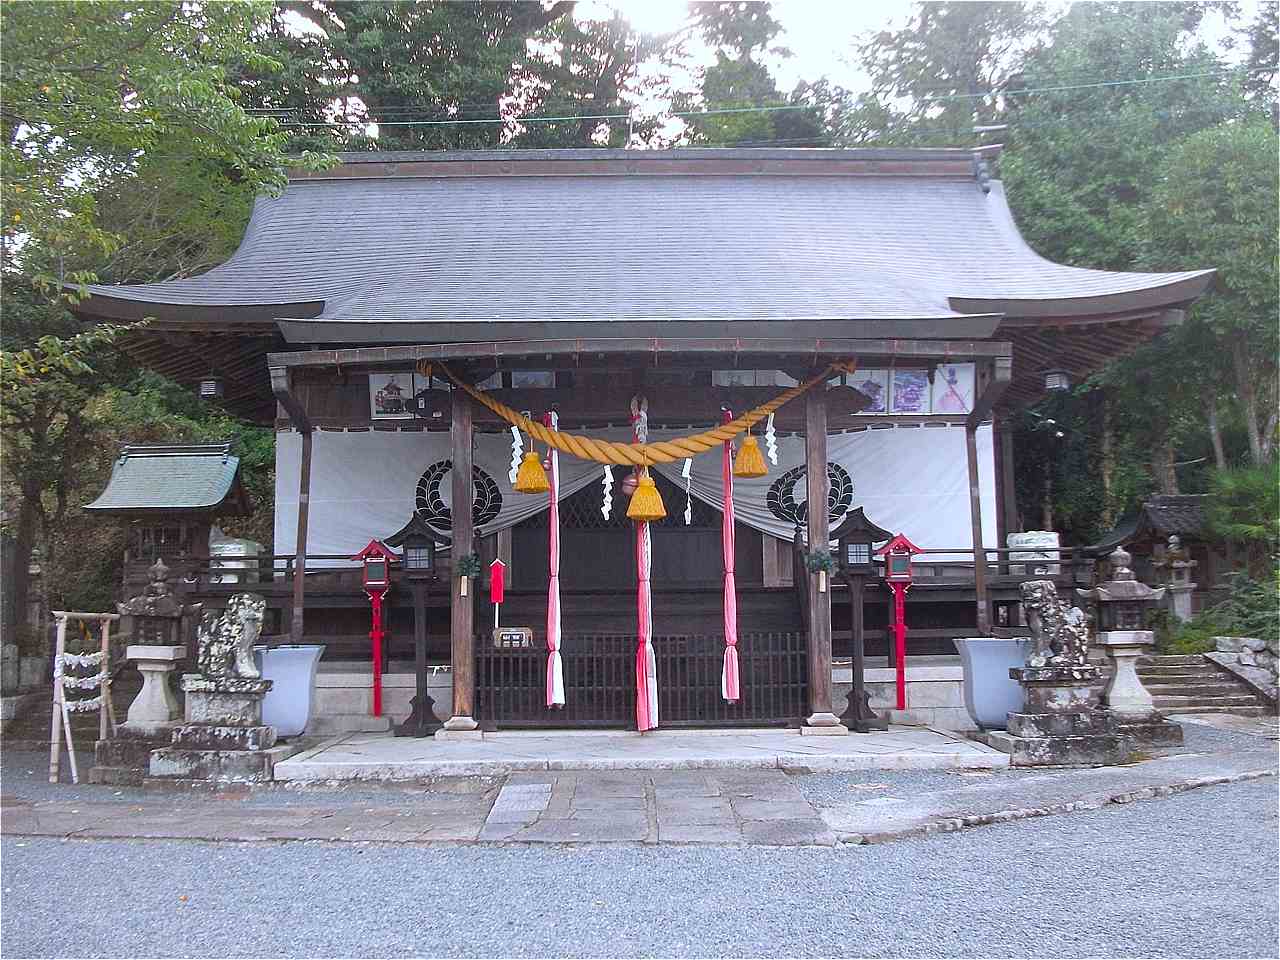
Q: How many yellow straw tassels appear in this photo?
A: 3